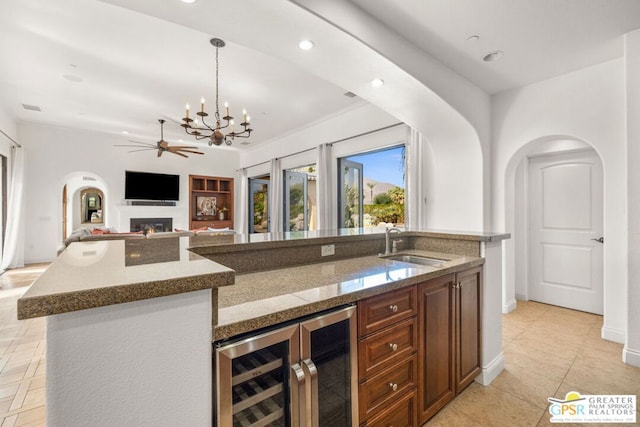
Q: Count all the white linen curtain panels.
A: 5